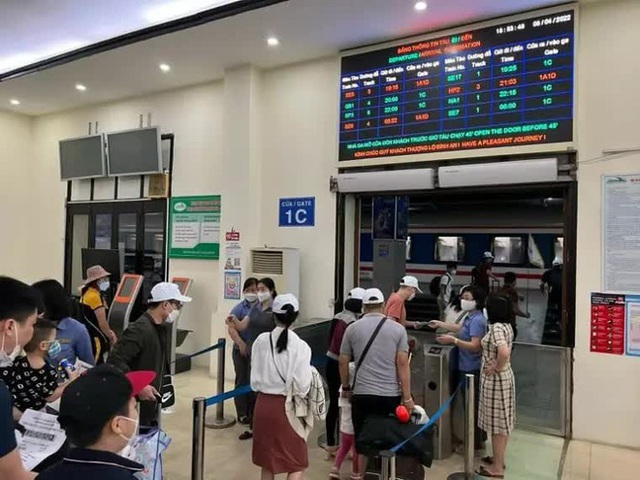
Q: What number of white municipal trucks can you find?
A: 0